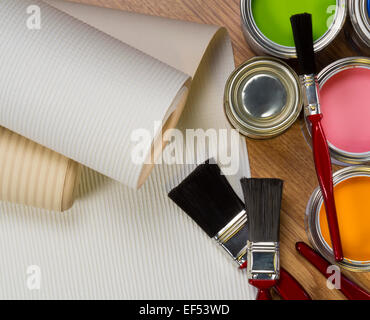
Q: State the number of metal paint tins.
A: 5